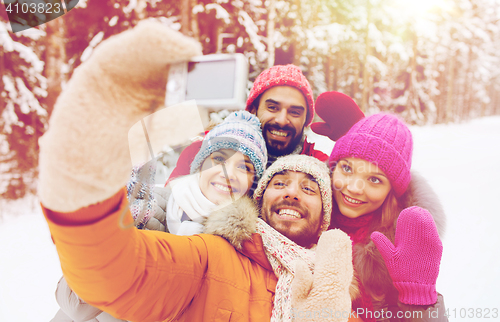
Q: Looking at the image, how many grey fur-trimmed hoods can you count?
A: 1